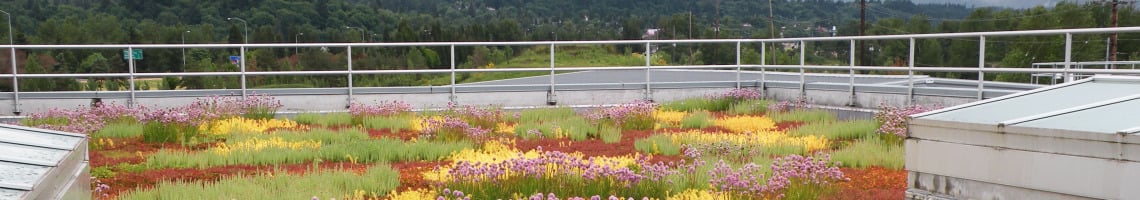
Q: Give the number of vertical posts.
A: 14